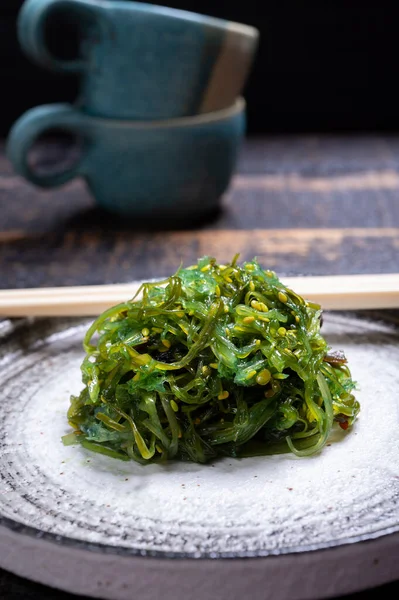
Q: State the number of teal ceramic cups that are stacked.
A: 2